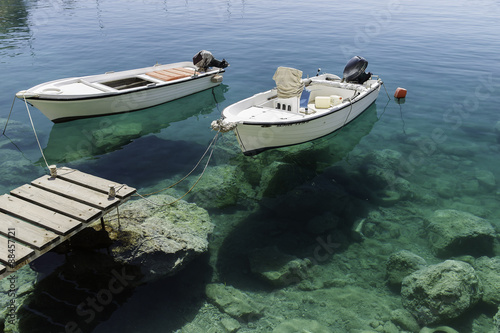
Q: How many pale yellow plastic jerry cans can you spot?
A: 2